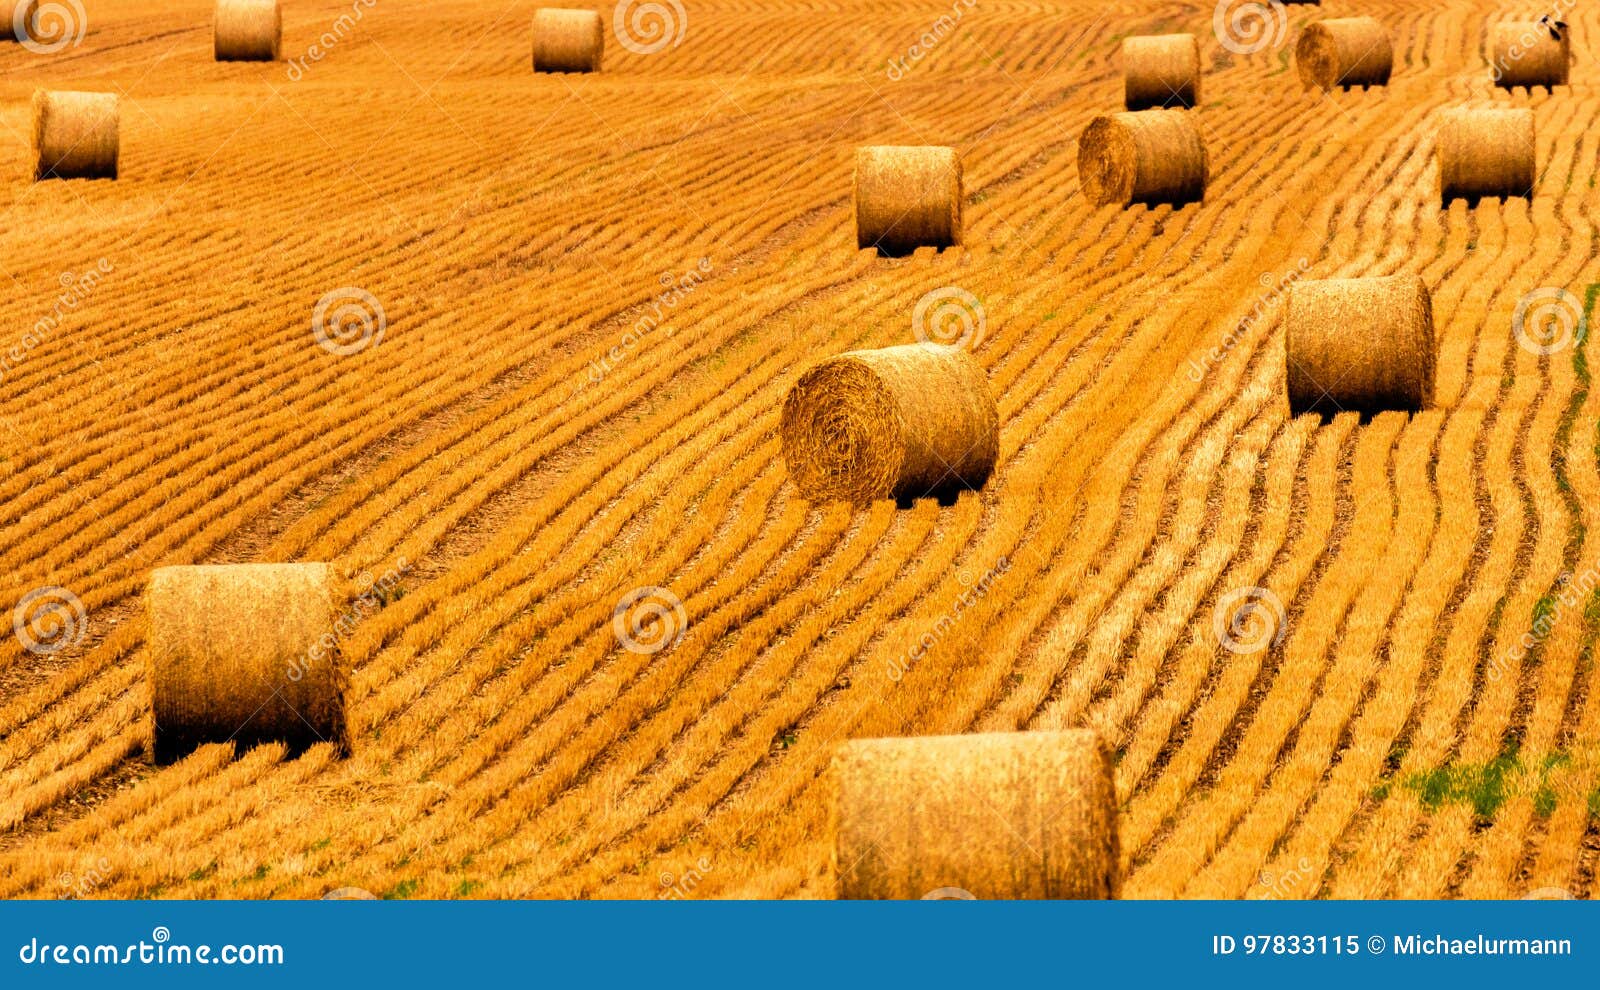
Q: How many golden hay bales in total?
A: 14